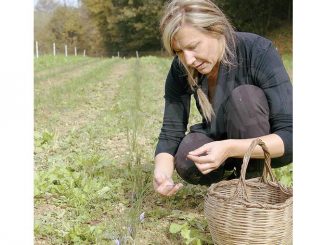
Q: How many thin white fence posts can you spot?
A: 7